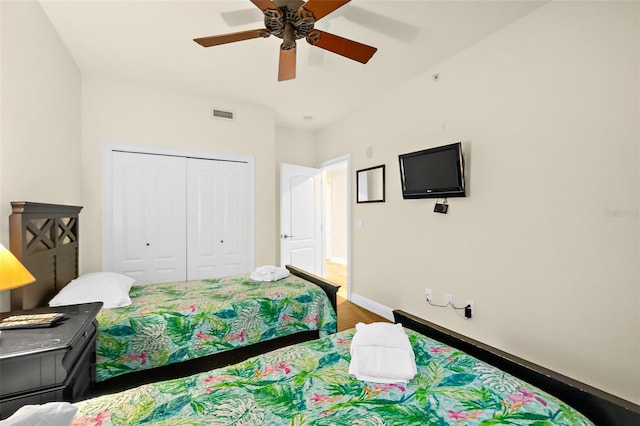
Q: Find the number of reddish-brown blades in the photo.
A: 5